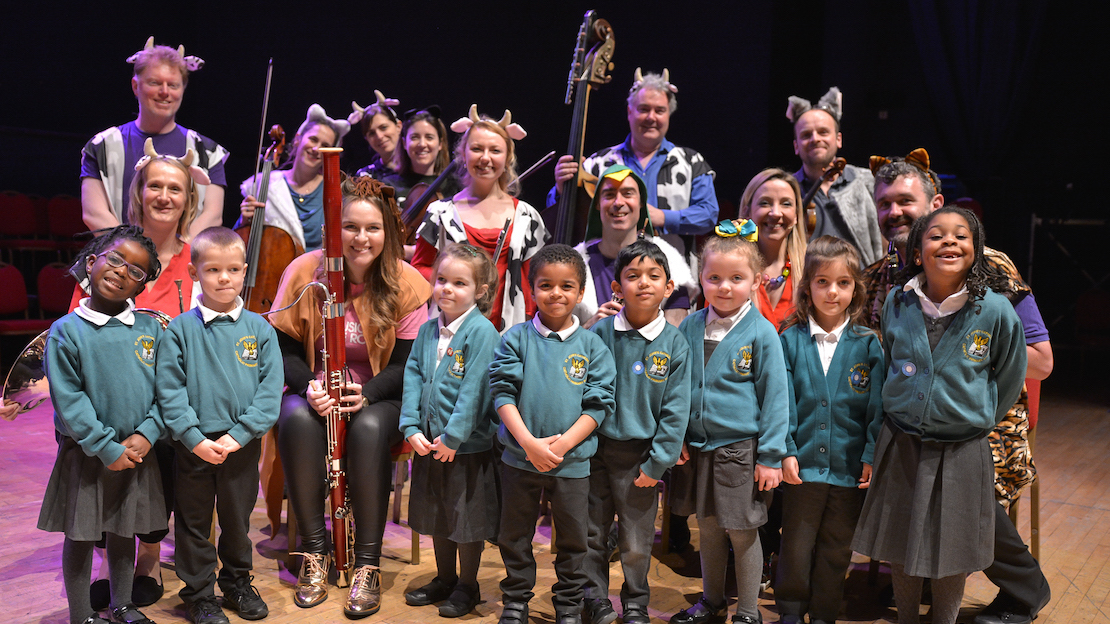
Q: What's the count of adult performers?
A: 12